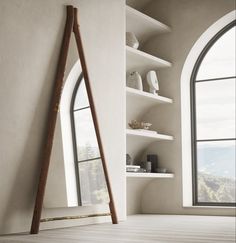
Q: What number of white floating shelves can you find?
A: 5